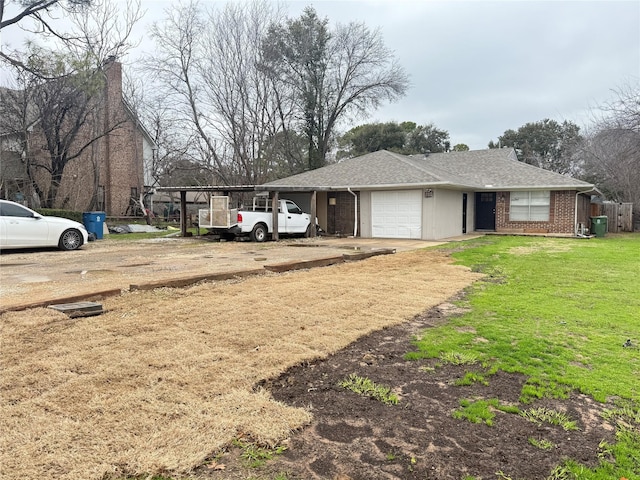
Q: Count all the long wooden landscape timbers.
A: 4